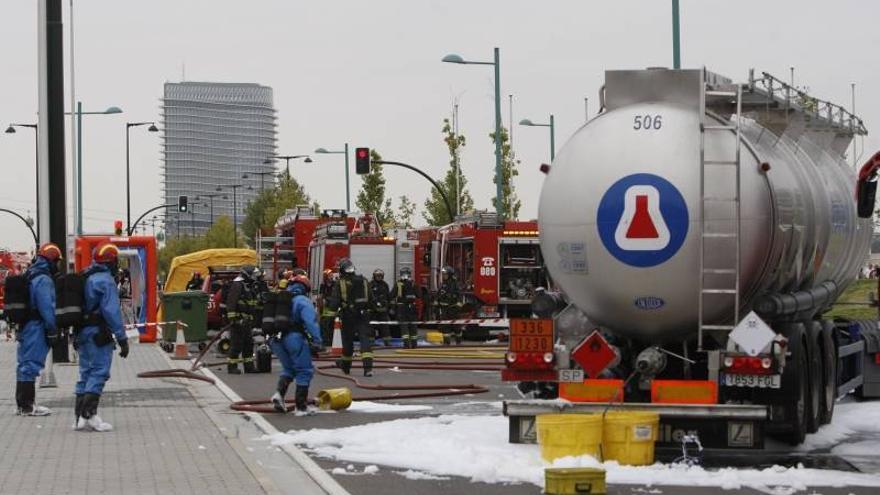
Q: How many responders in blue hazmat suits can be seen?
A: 3